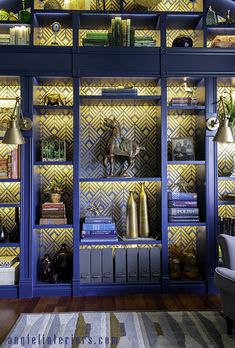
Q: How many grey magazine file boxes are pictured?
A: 7